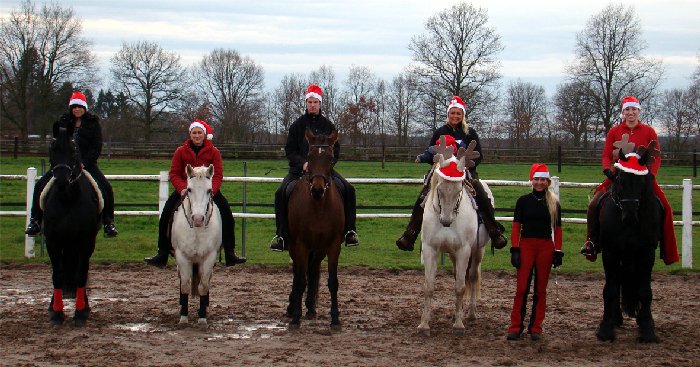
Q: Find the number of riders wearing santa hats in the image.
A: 5